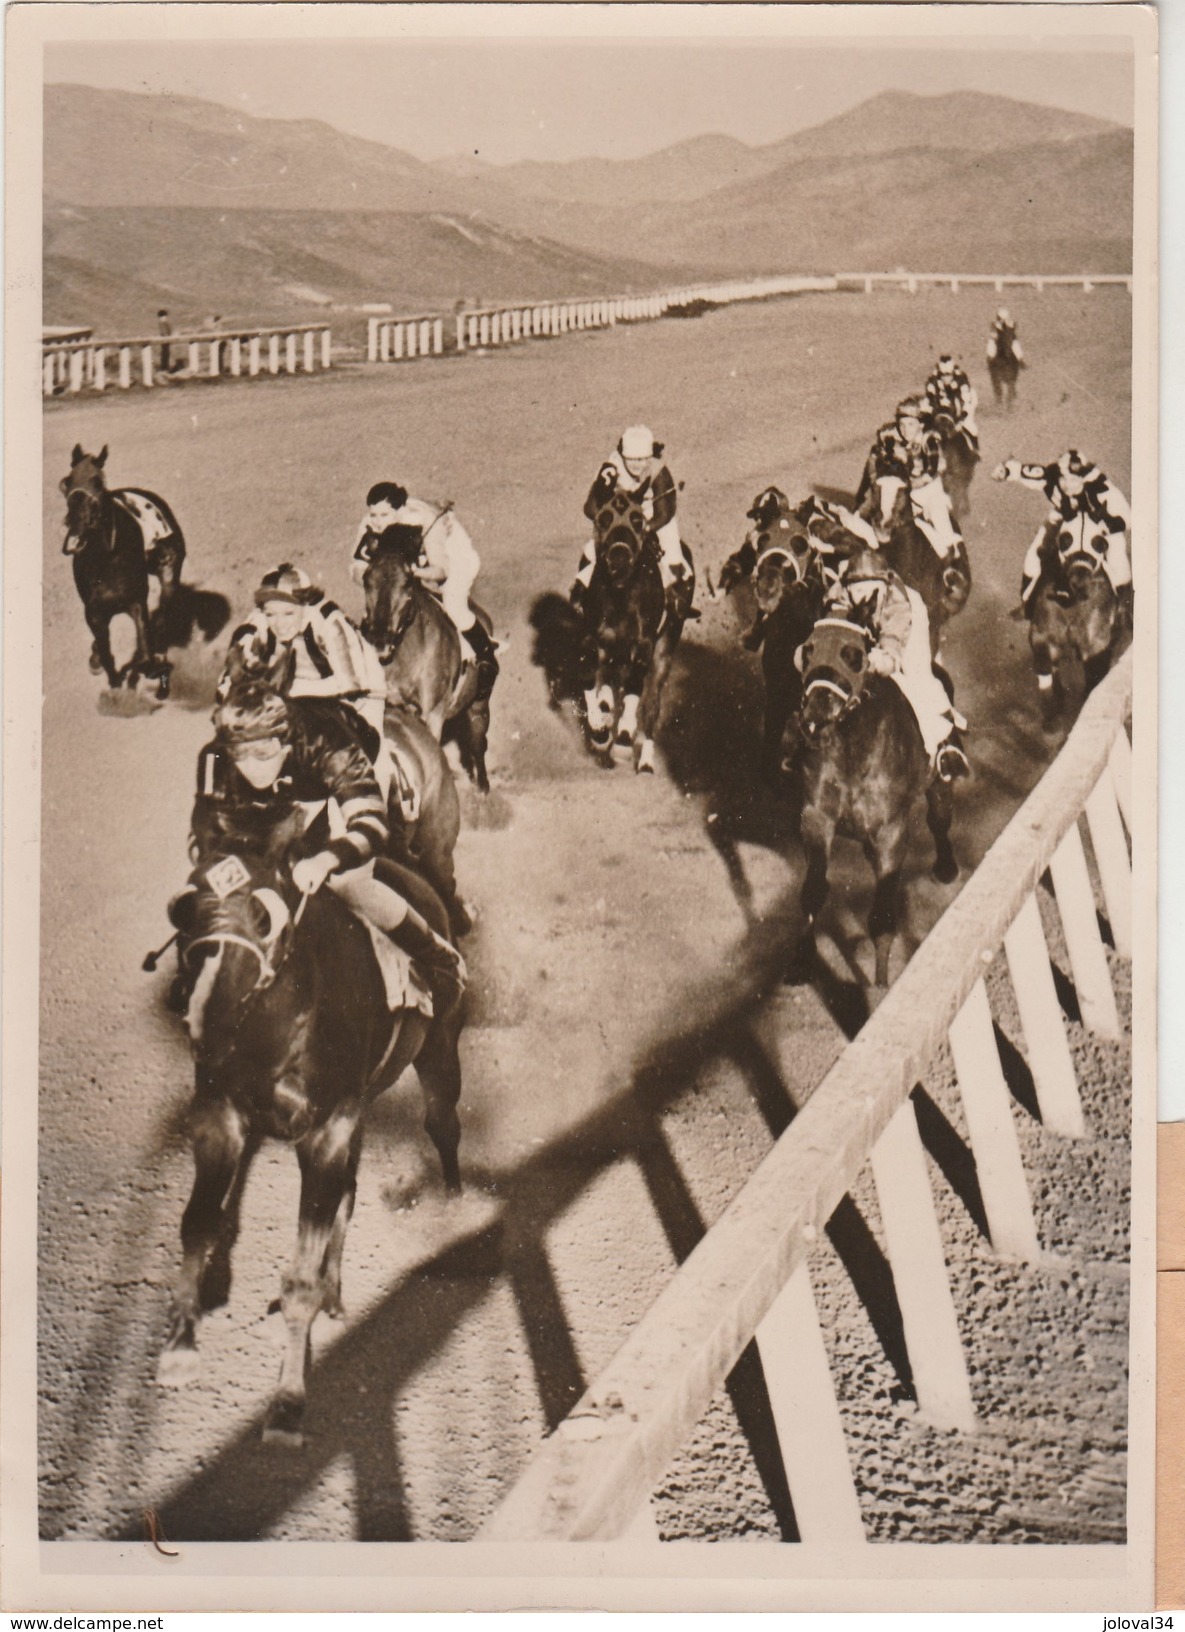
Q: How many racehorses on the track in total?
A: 11